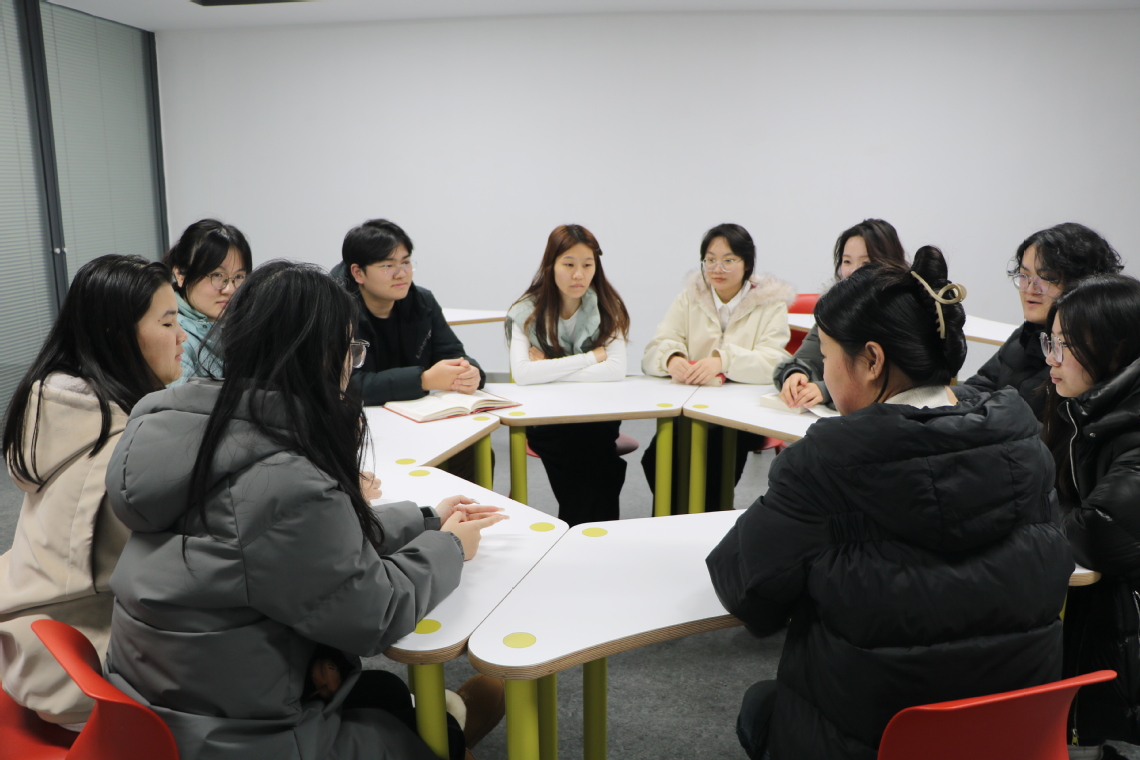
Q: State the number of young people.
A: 10